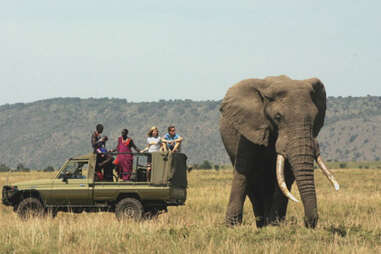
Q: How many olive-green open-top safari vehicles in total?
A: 1